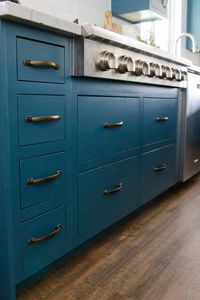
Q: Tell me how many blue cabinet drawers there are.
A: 8